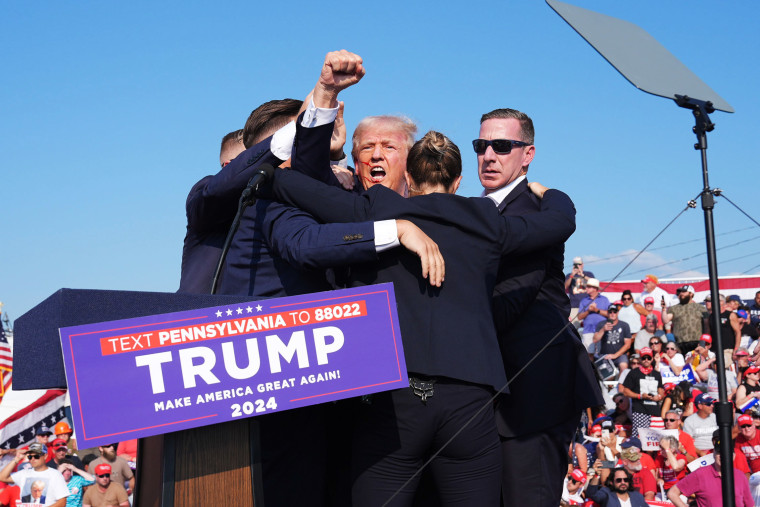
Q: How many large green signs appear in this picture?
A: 0